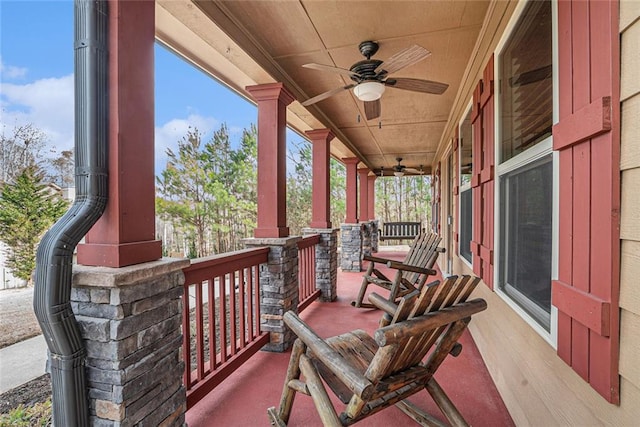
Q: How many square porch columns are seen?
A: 6